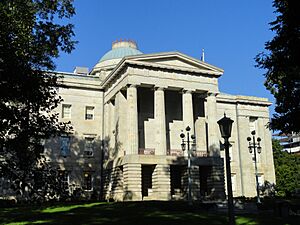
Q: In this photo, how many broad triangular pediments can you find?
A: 1